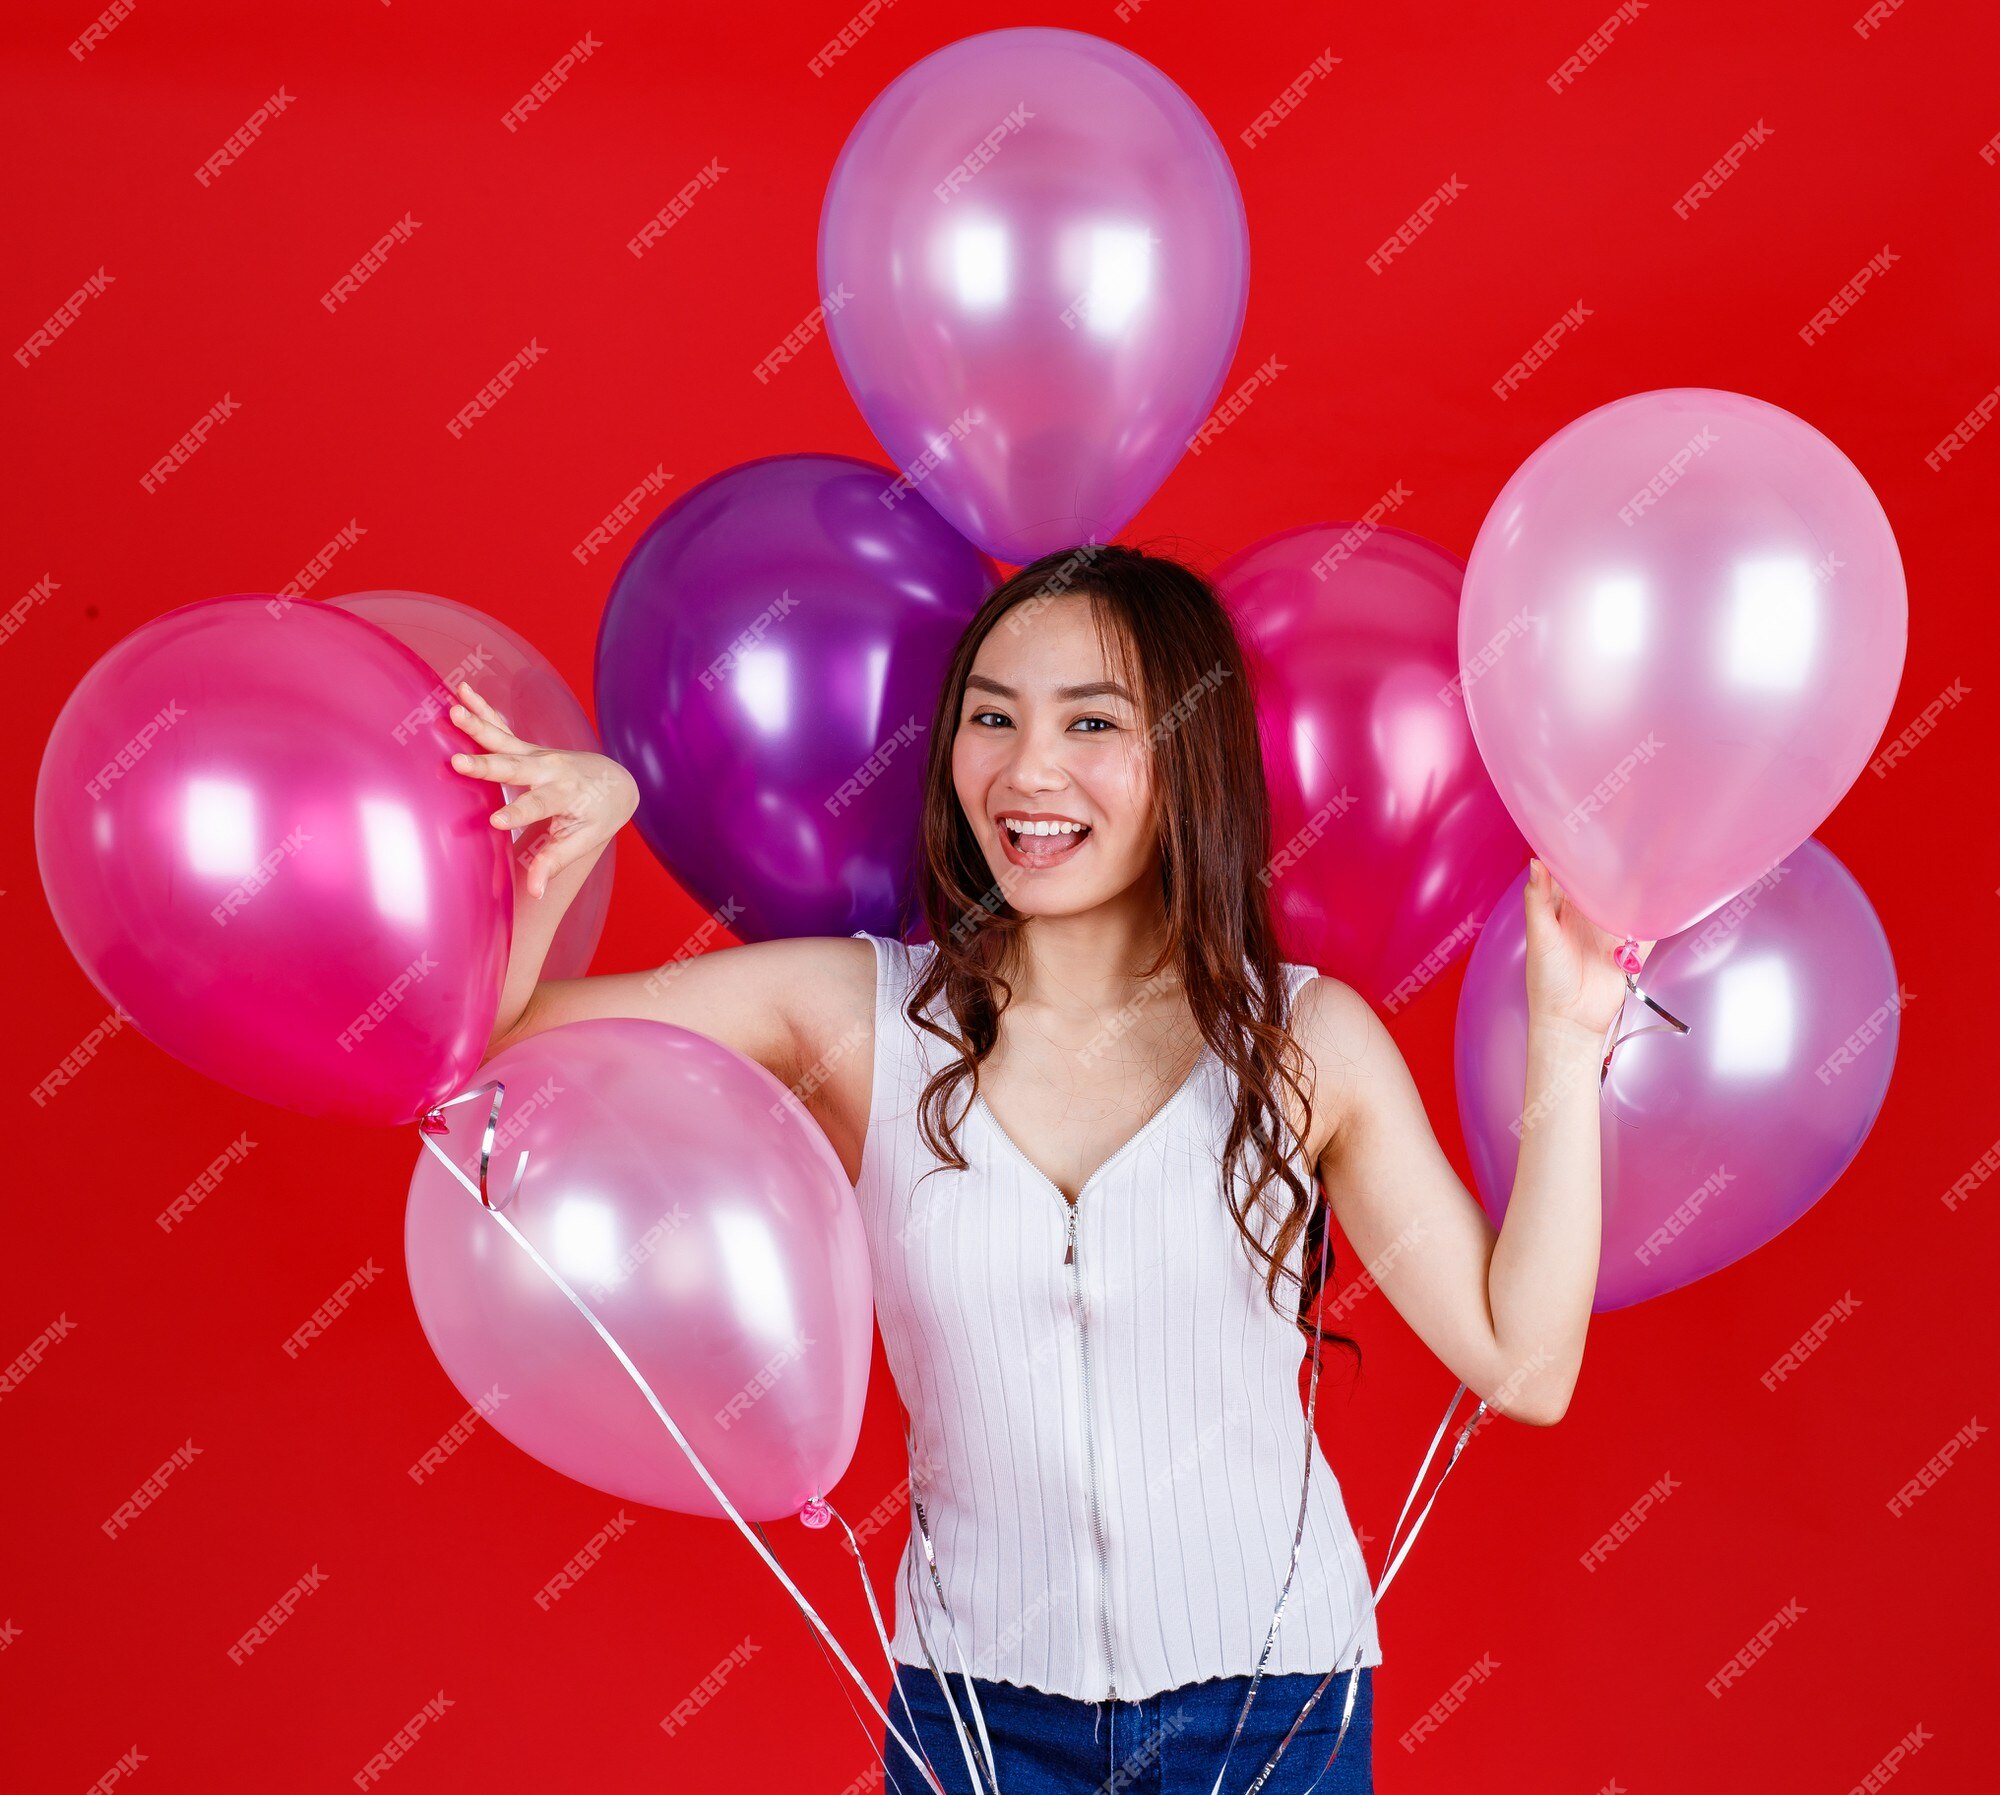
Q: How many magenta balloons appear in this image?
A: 2